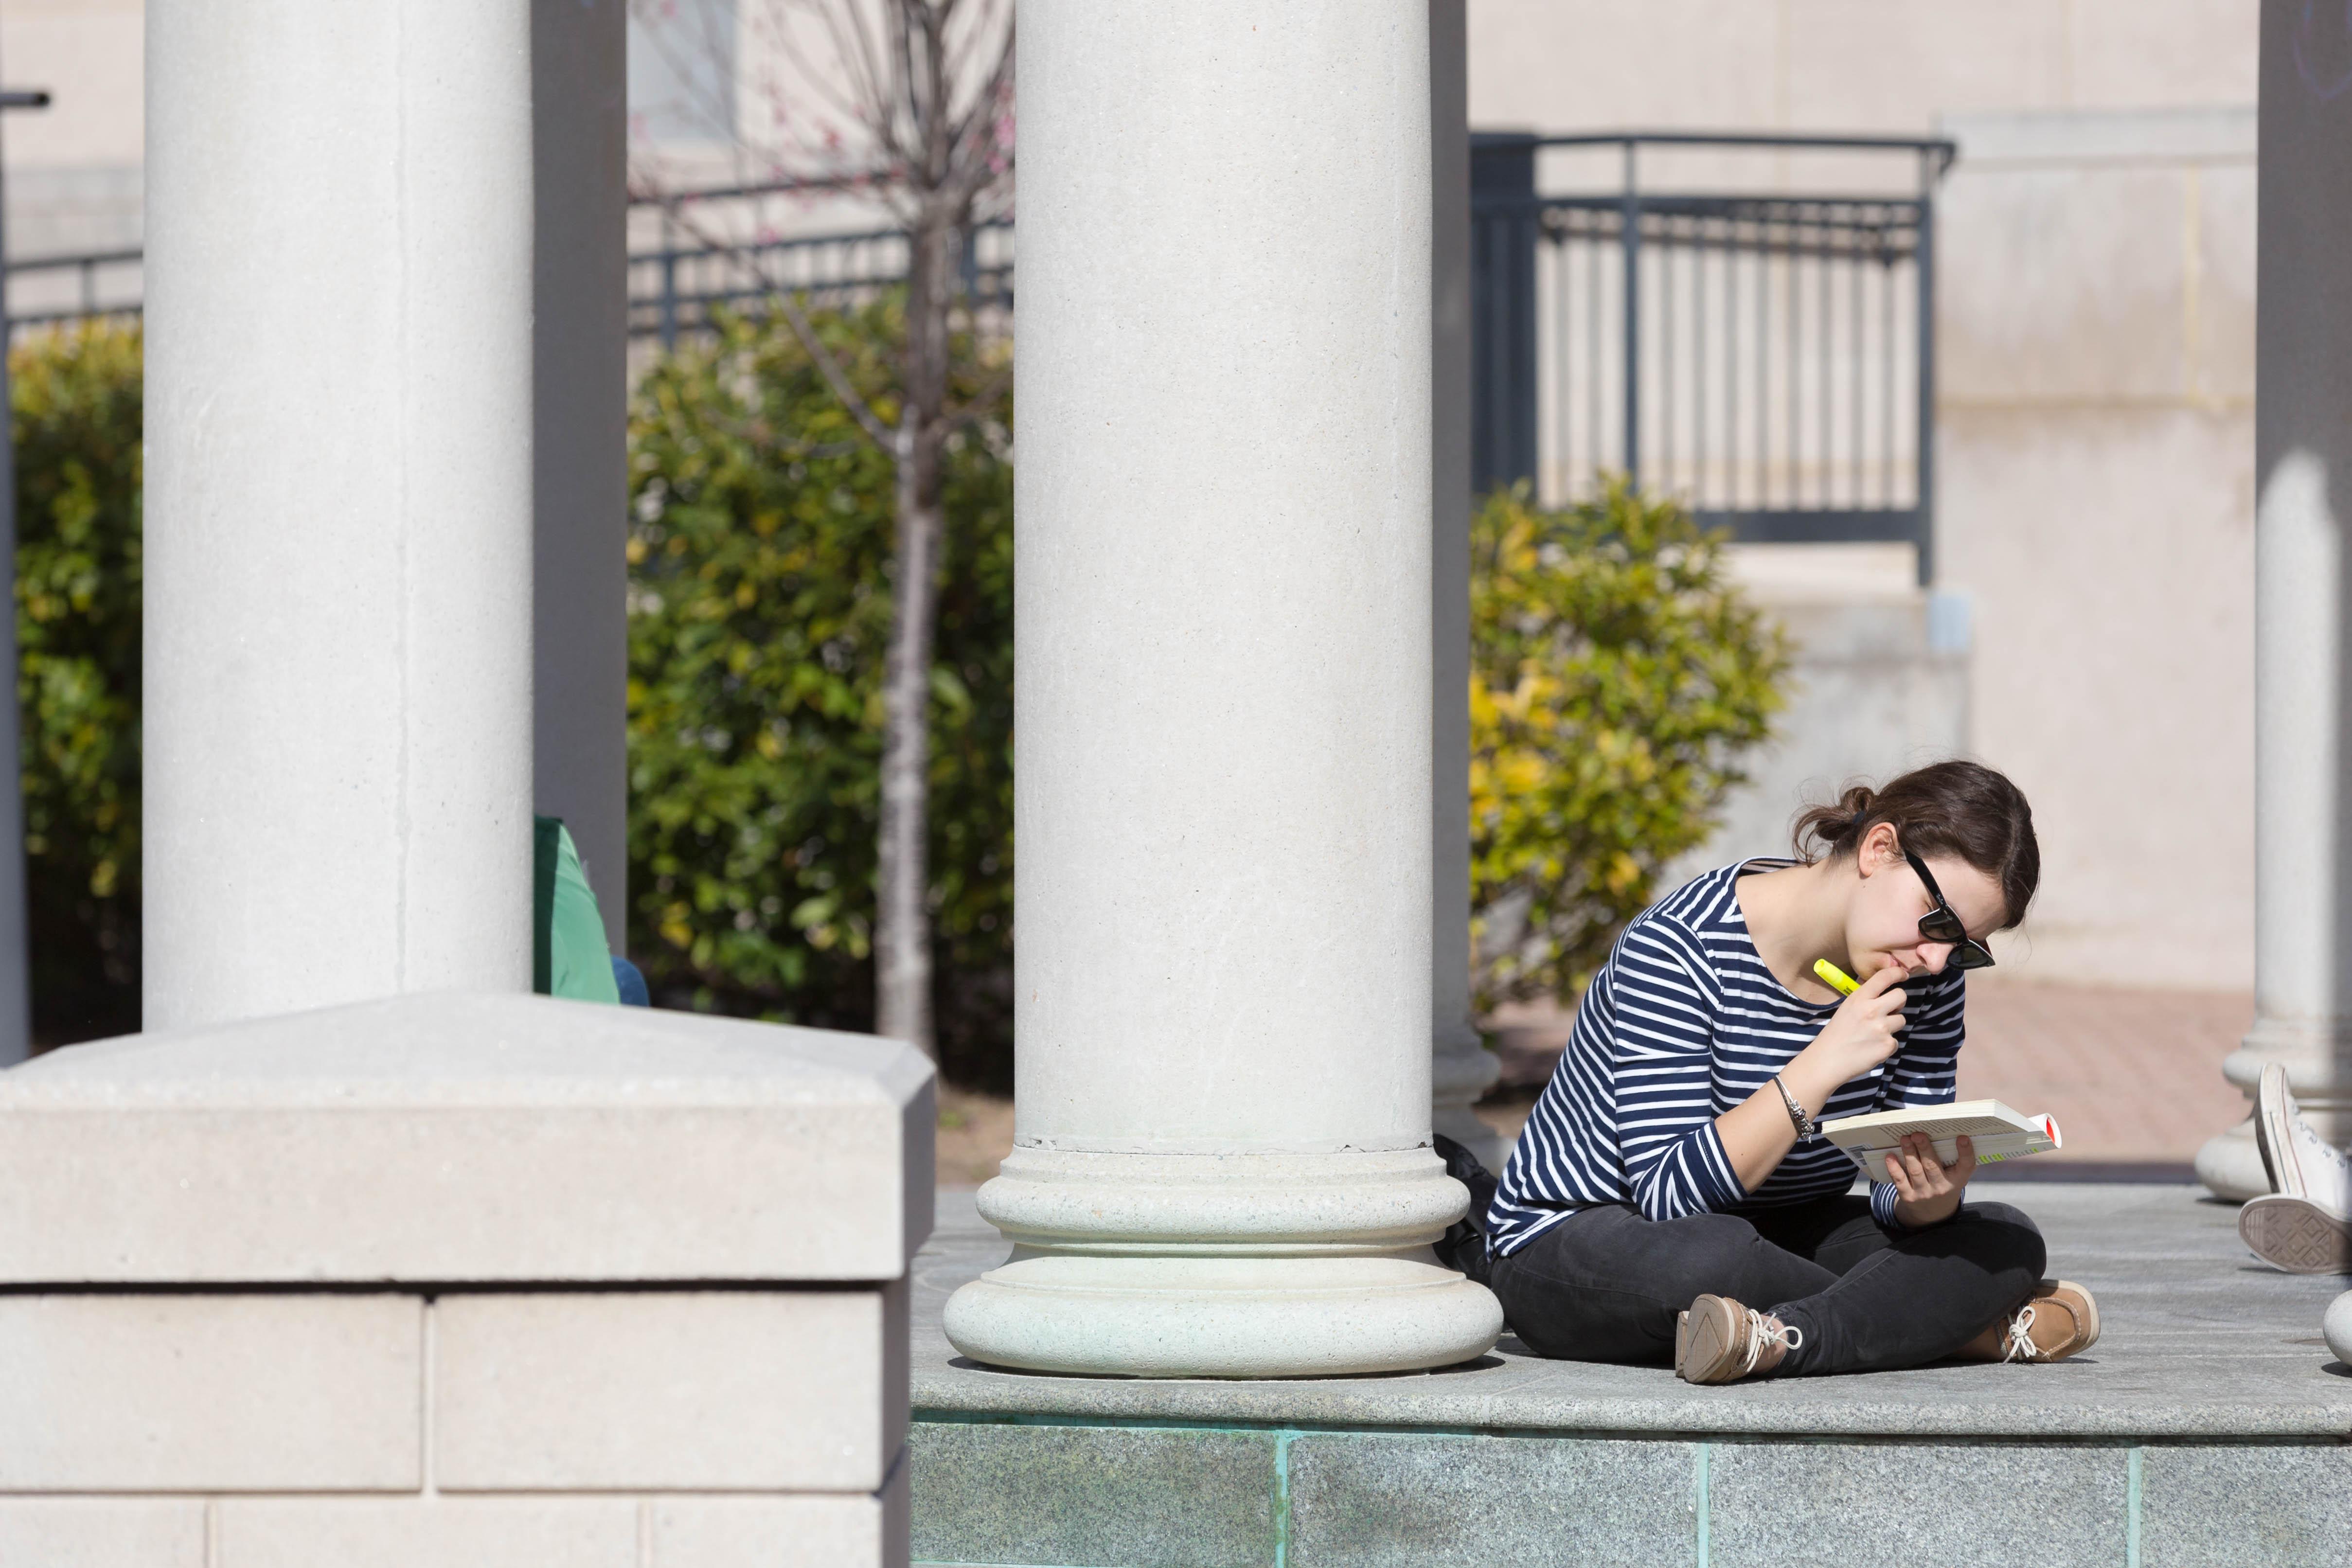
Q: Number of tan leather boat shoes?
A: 2